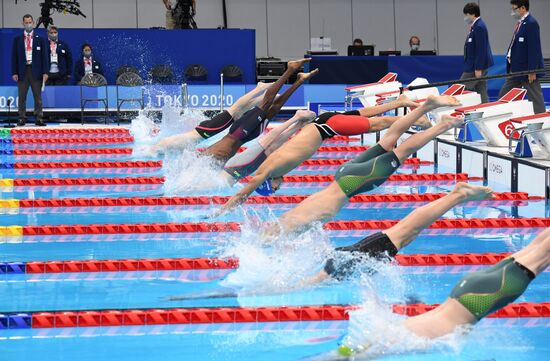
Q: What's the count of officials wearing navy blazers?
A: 5